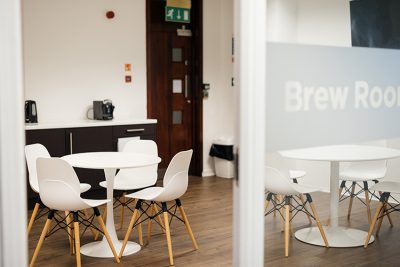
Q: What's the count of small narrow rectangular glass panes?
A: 3